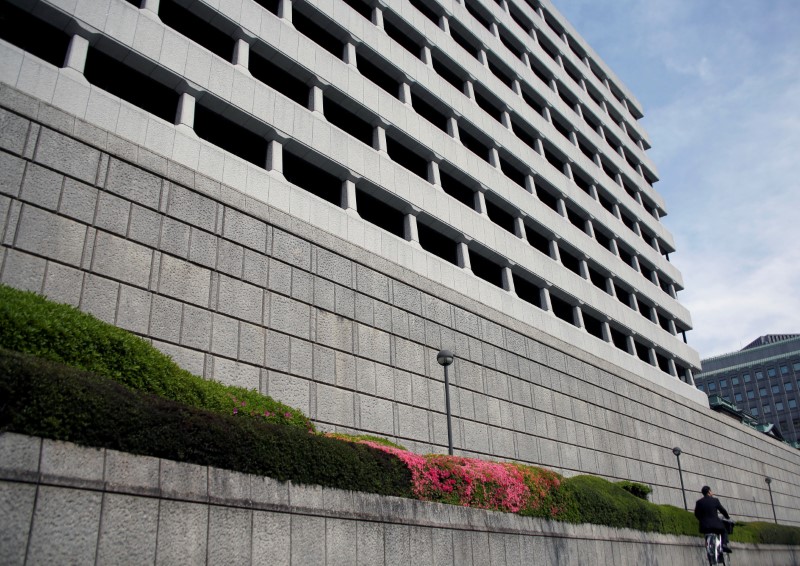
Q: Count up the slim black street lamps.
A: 3